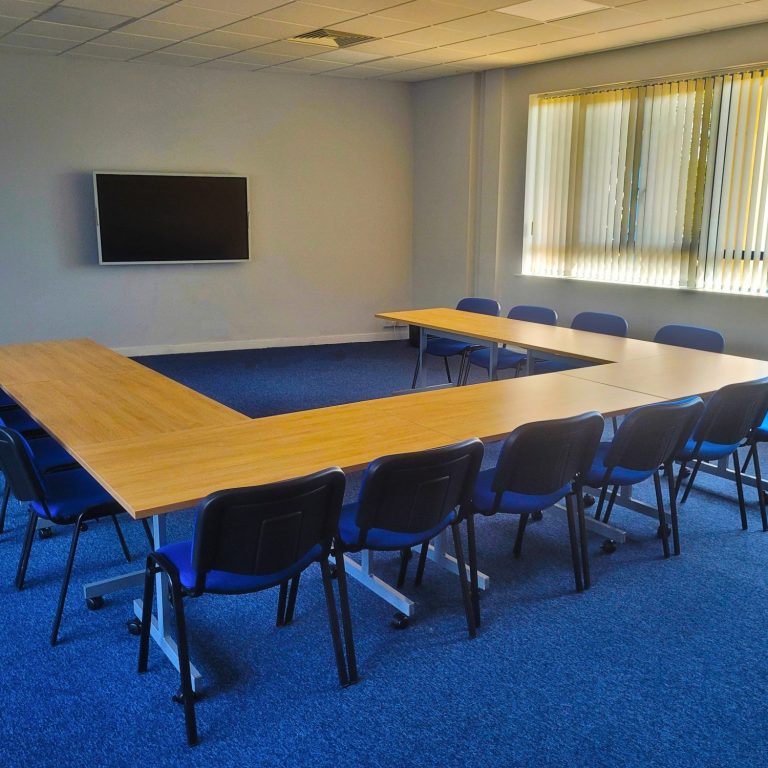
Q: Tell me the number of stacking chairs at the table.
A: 14